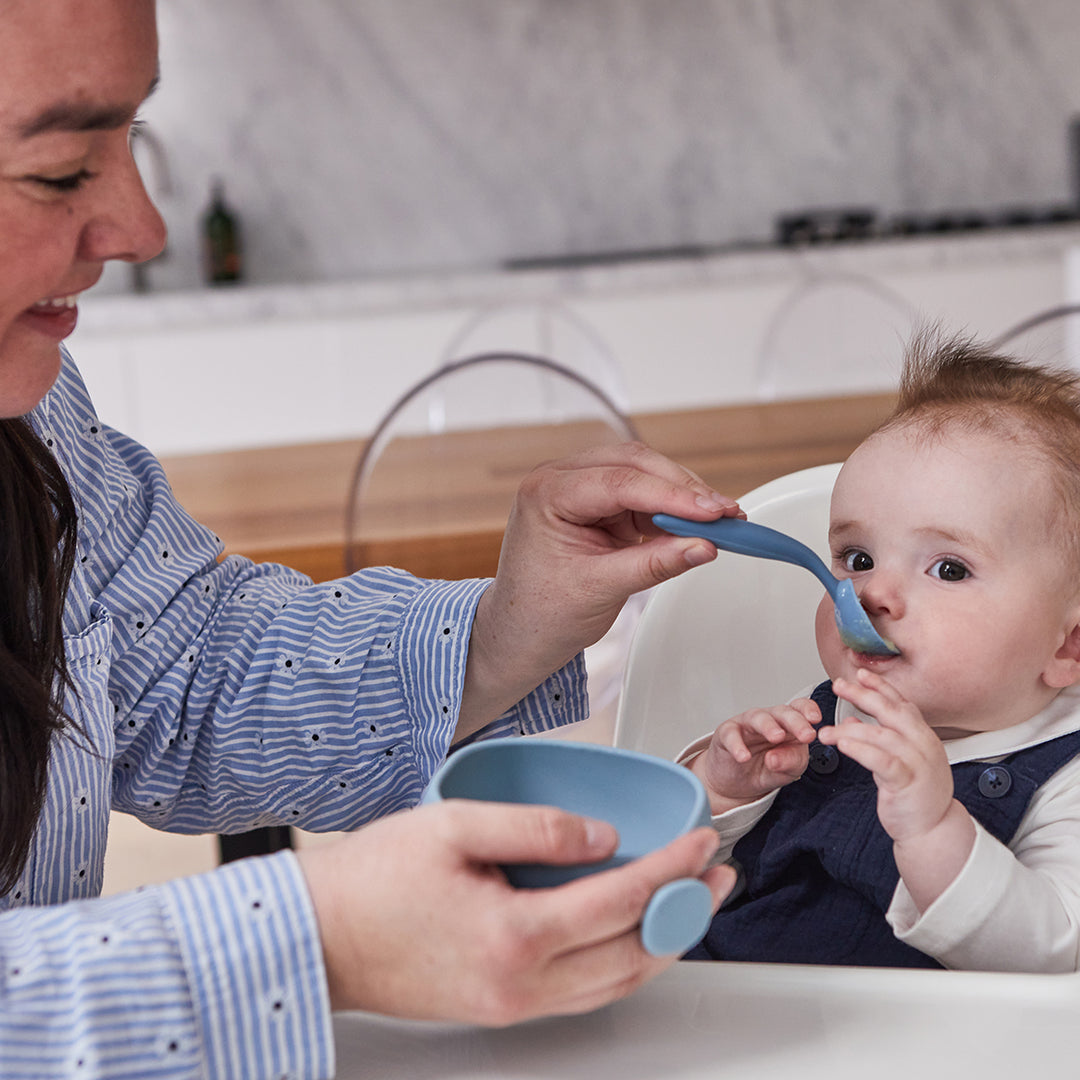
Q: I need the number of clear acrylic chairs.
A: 4